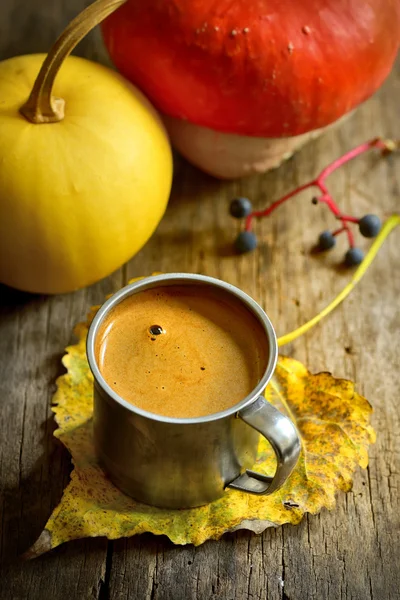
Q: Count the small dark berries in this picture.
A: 5